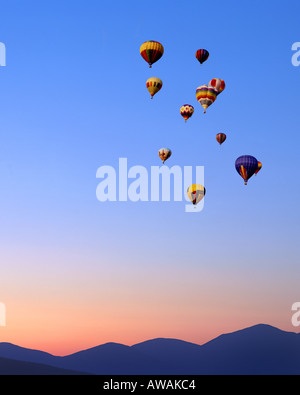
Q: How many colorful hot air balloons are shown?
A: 11